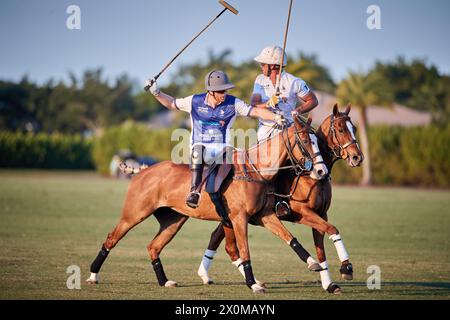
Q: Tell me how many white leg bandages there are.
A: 4